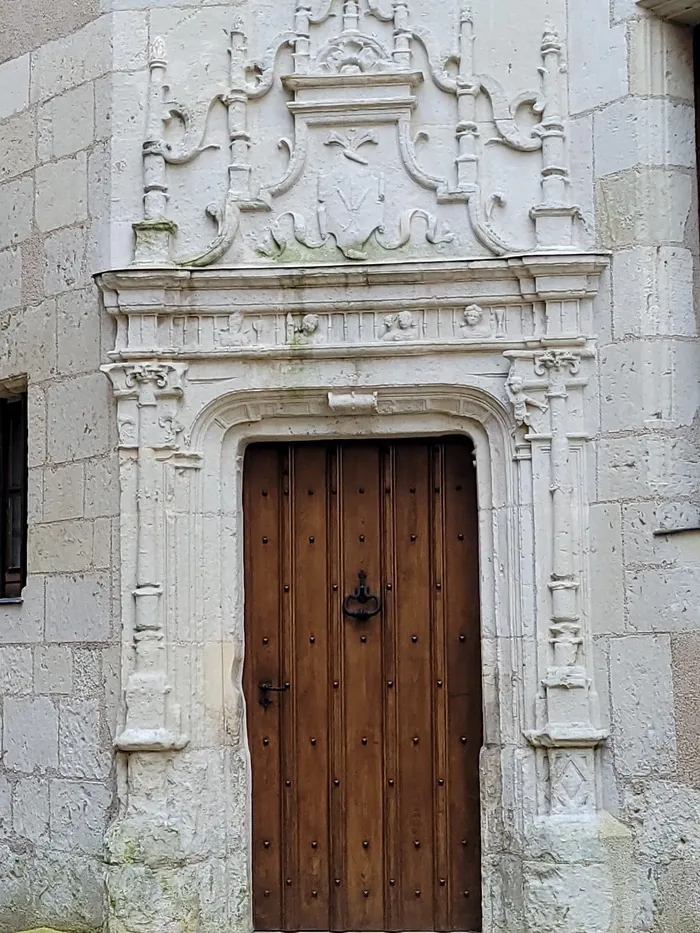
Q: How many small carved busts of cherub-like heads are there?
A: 4